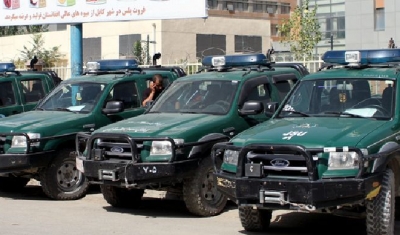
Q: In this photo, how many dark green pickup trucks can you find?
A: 4